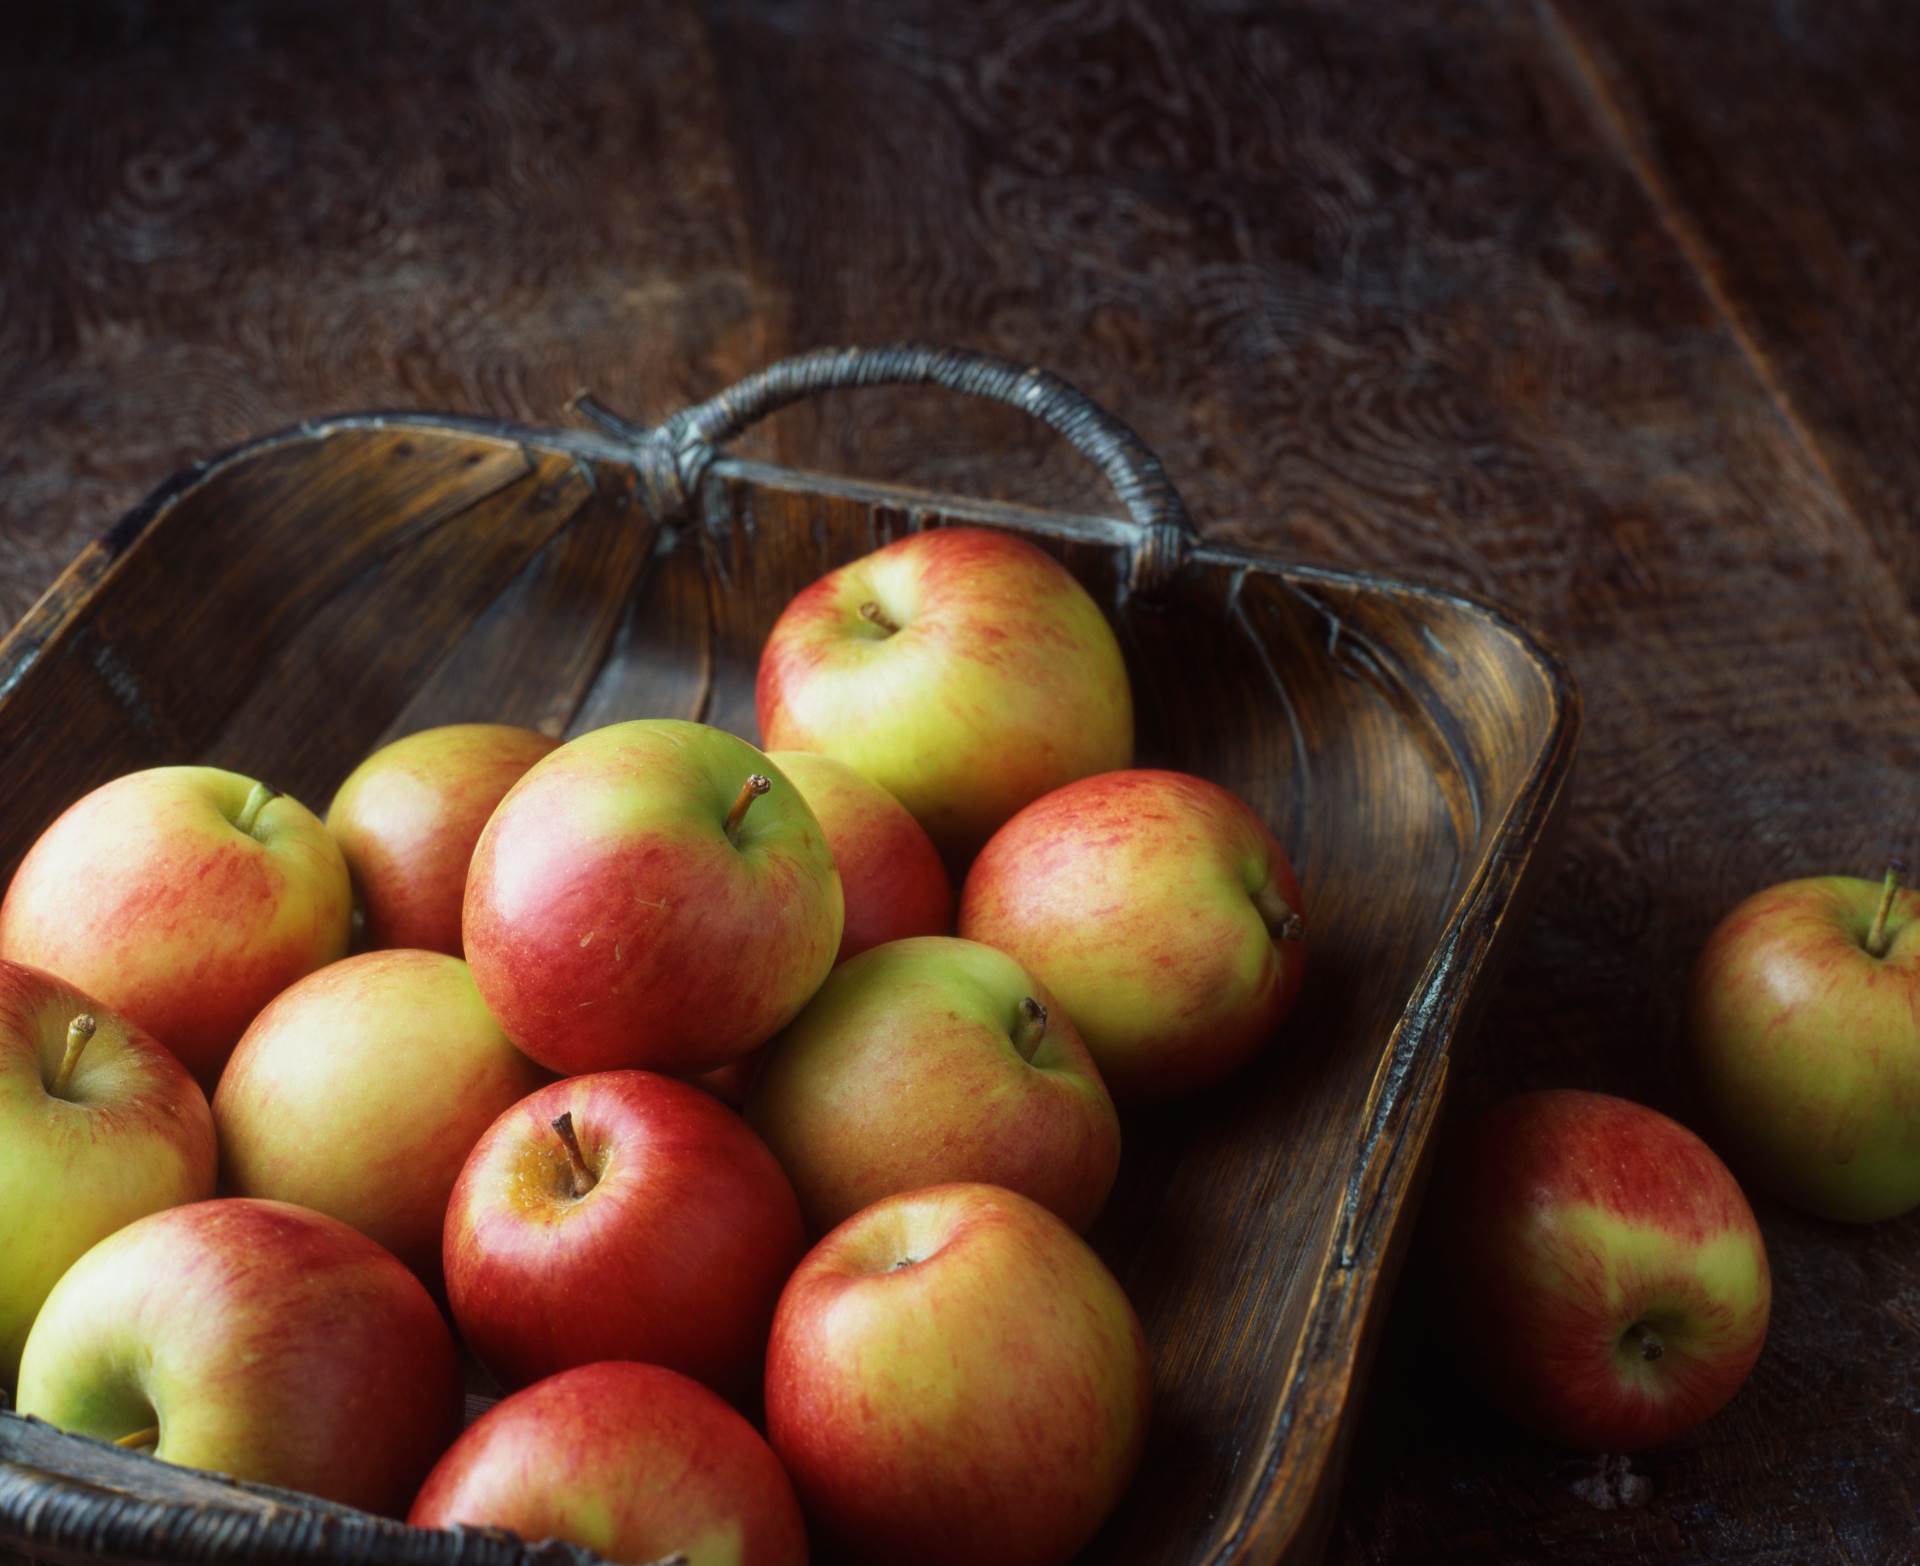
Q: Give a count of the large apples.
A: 15